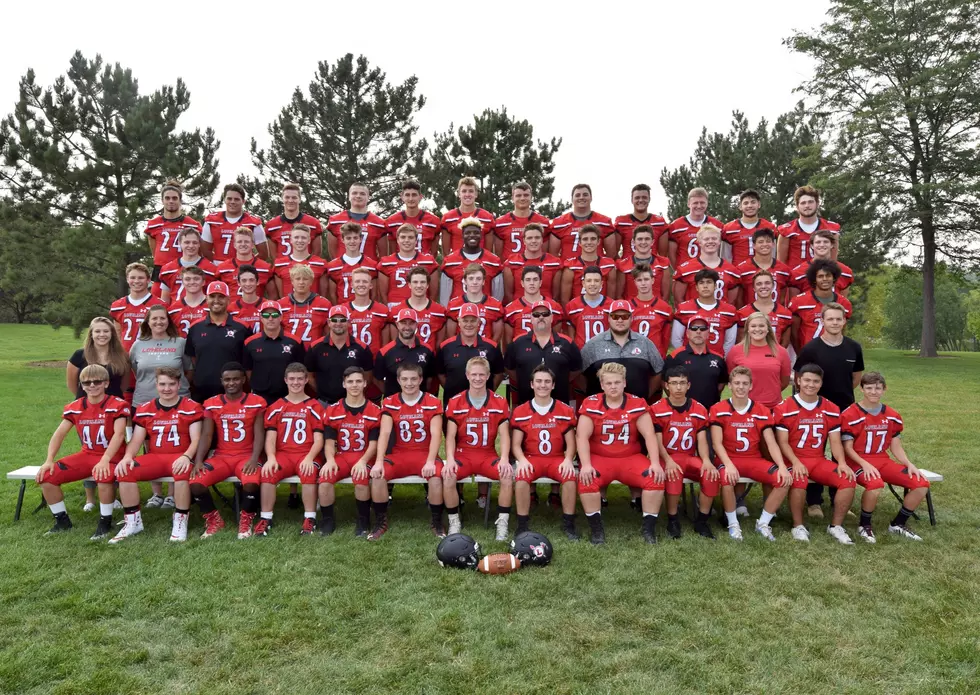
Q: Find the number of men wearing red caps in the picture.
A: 8